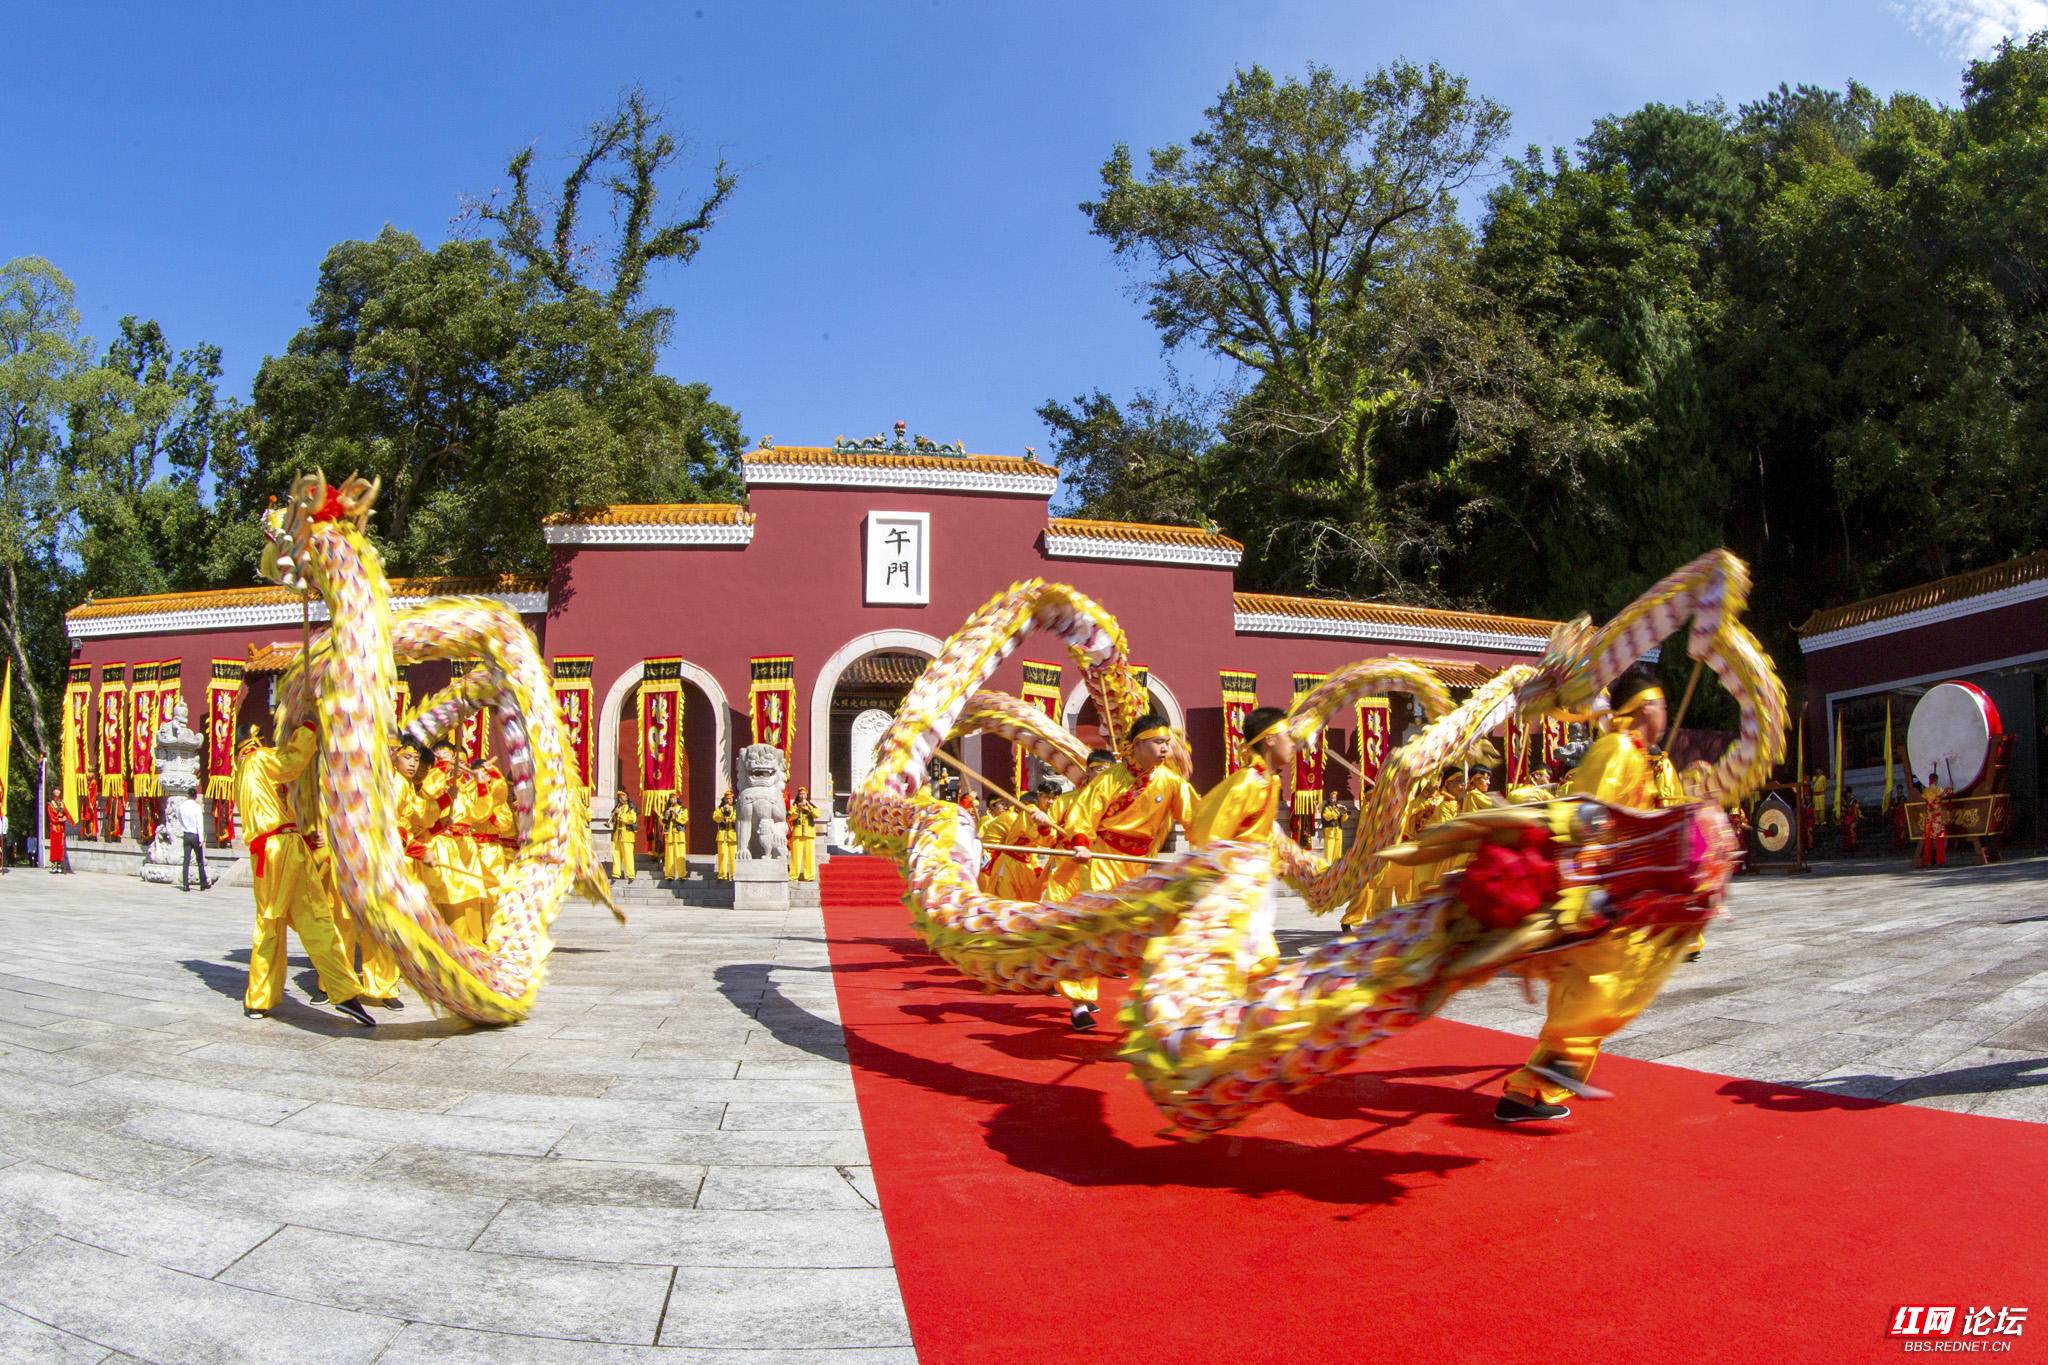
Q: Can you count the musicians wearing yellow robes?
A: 5